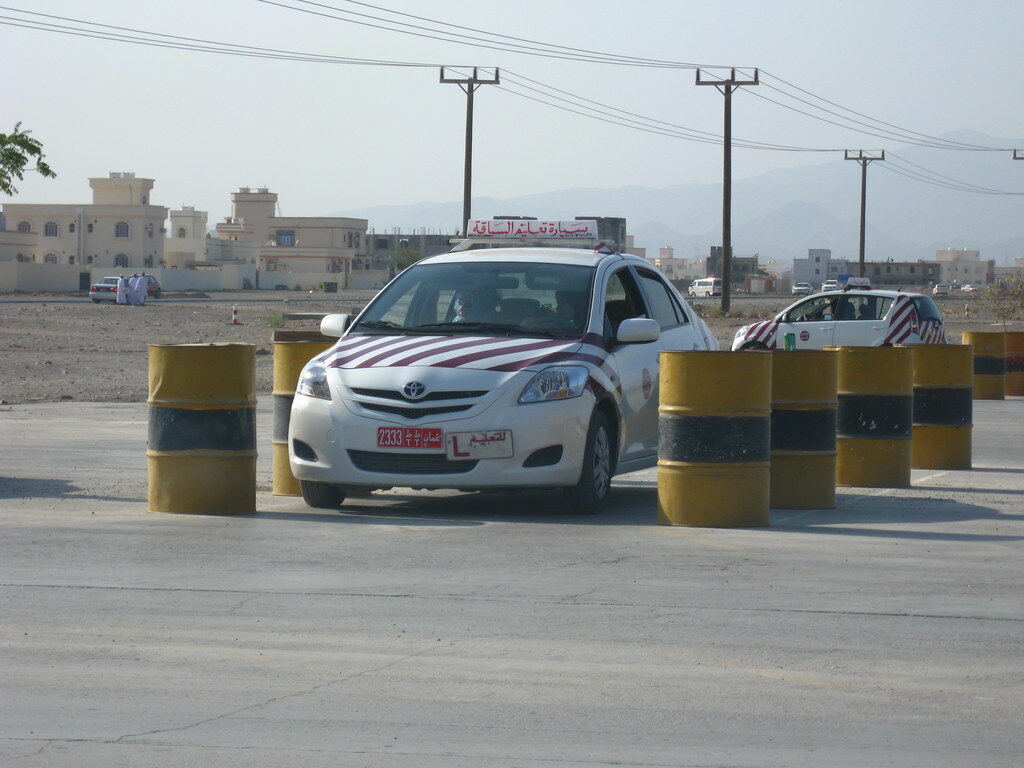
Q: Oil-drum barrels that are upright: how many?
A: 8